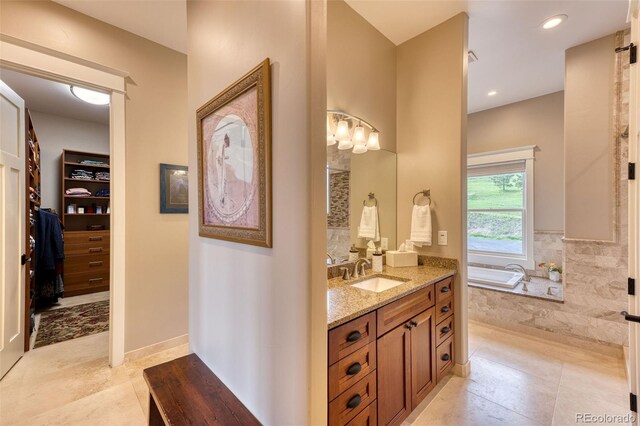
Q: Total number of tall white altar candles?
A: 0